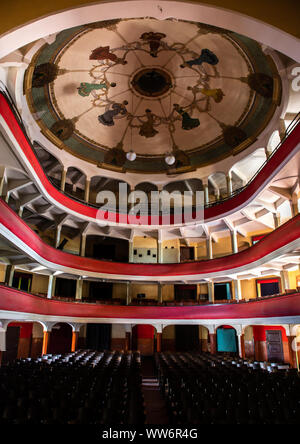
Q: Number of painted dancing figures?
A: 8